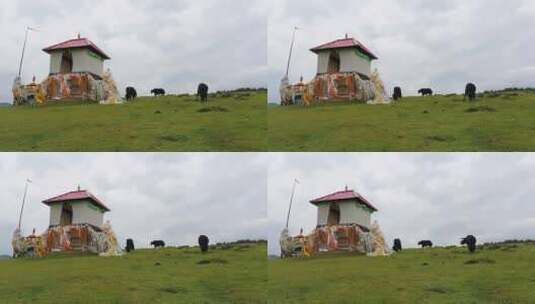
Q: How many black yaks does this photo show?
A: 12